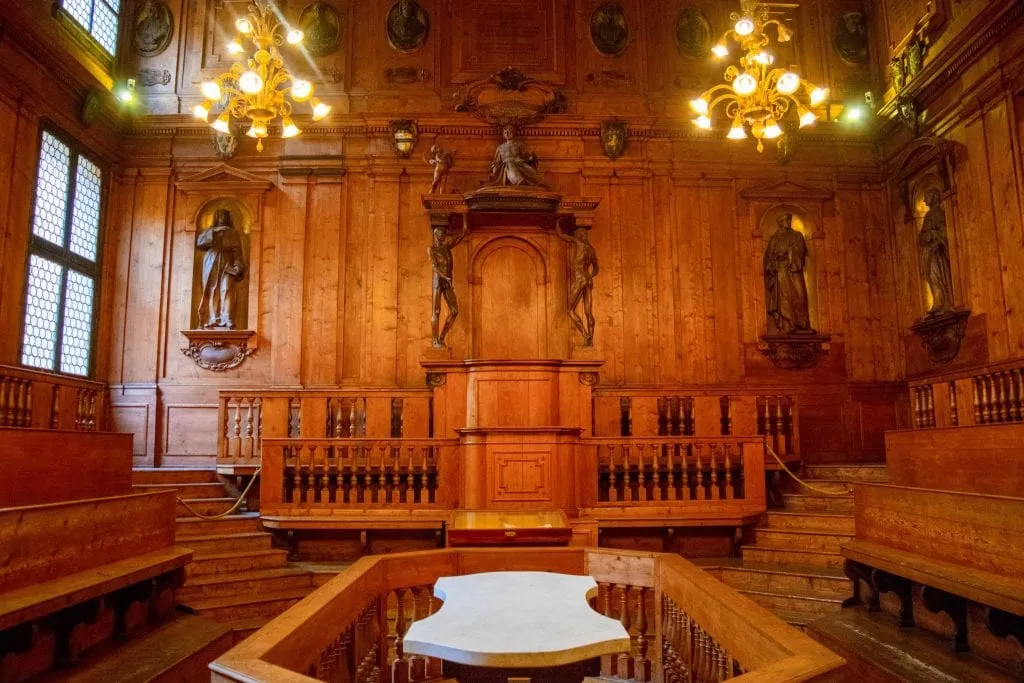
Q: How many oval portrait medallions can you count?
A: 6